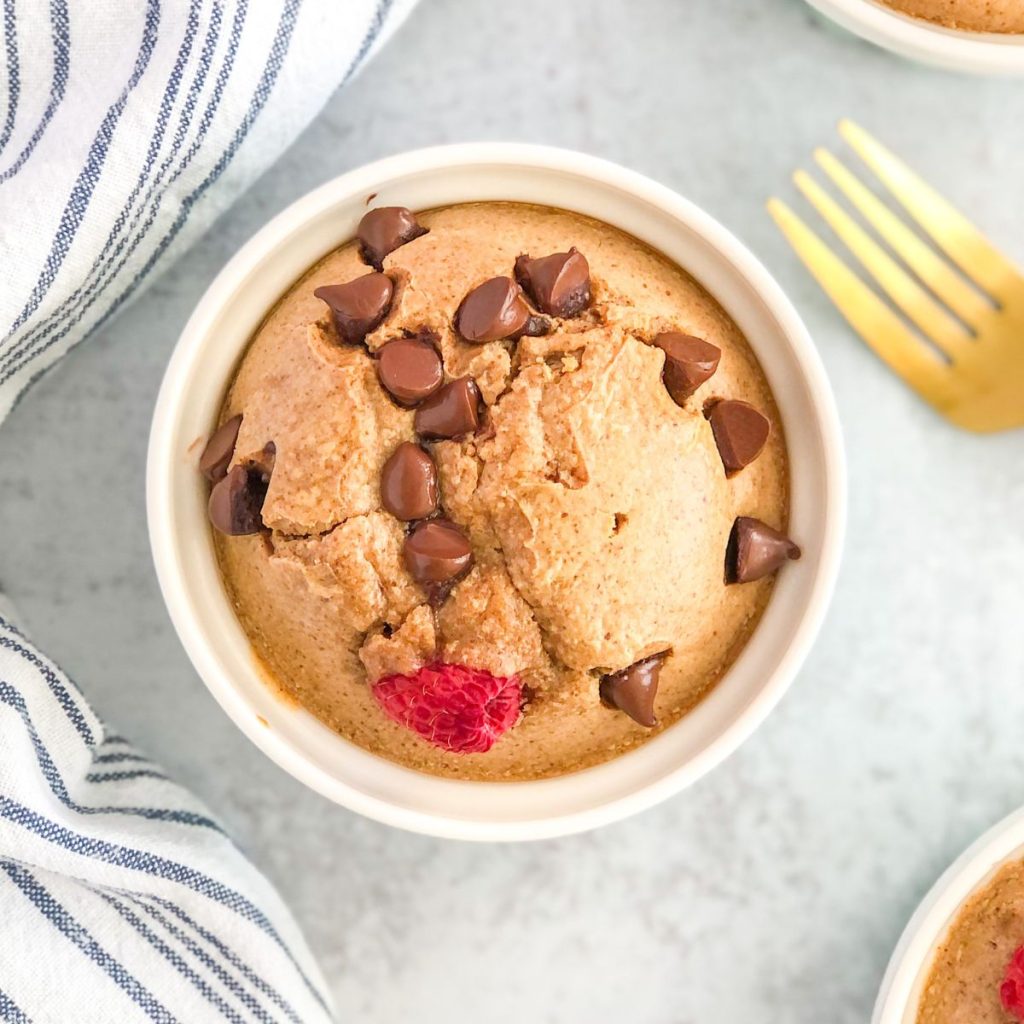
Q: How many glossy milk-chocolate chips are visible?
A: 14